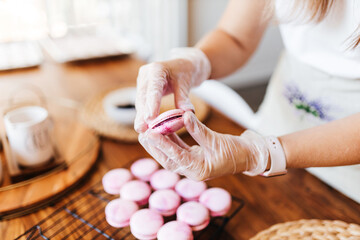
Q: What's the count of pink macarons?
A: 12